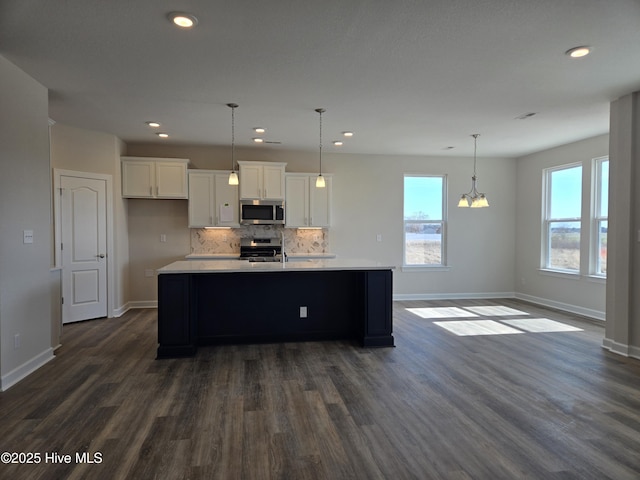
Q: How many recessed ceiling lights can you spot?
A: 8